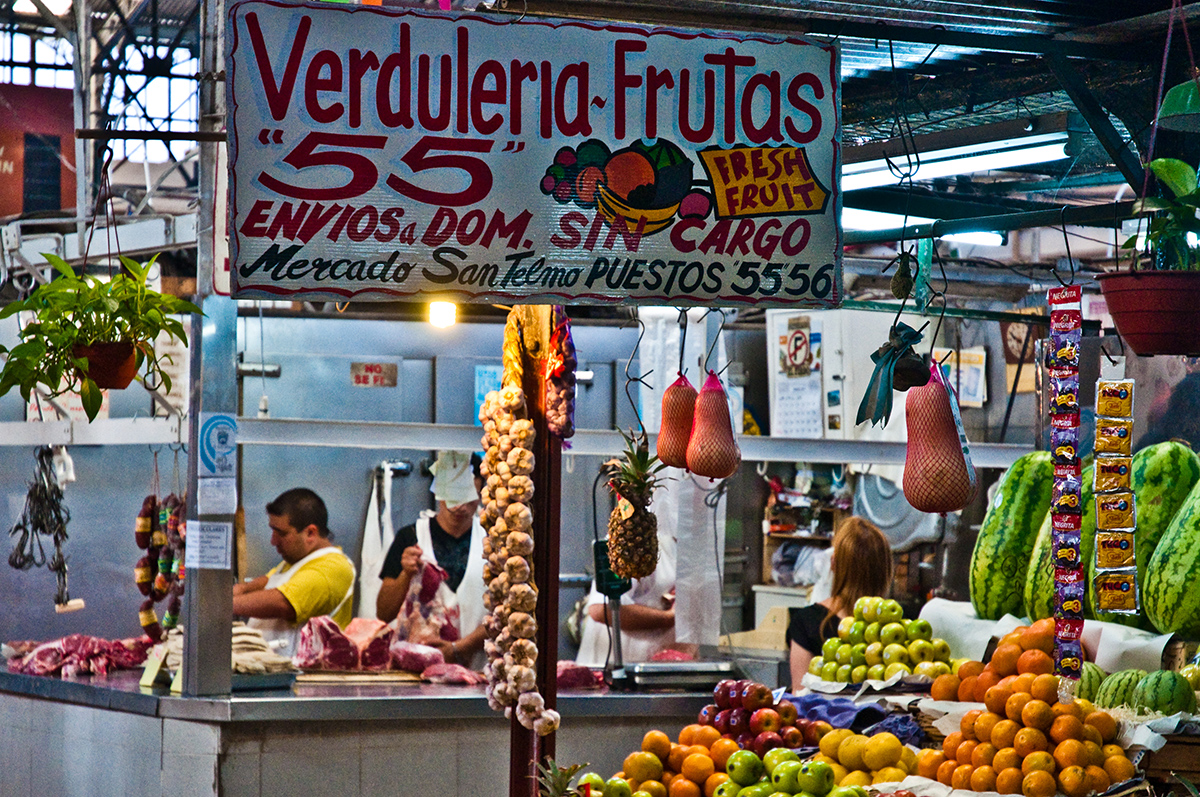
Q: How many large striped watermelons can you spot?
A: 4